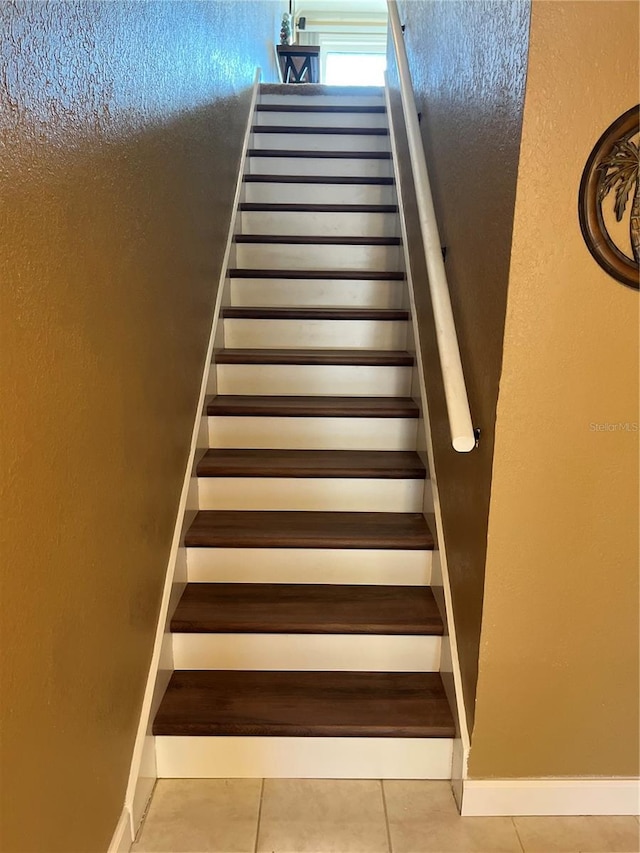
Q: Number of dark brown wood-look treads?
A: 14